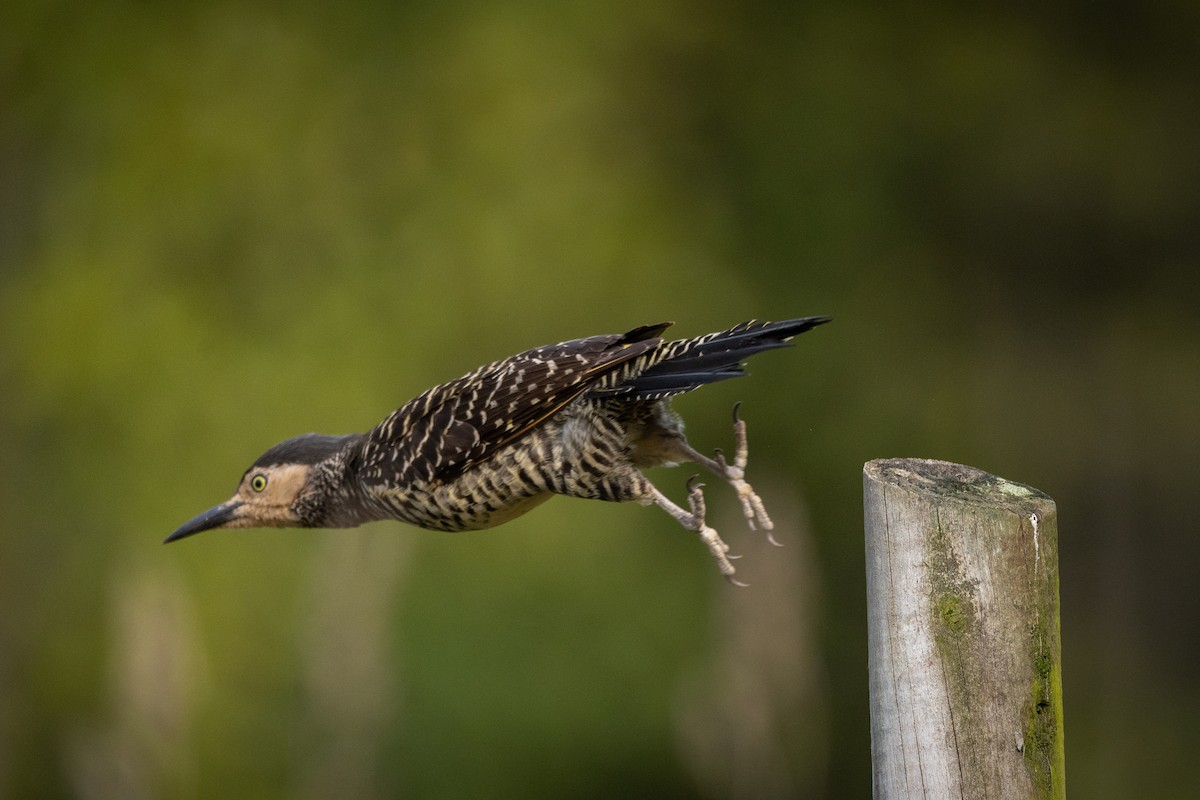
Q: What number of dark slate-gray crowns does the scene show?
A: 1